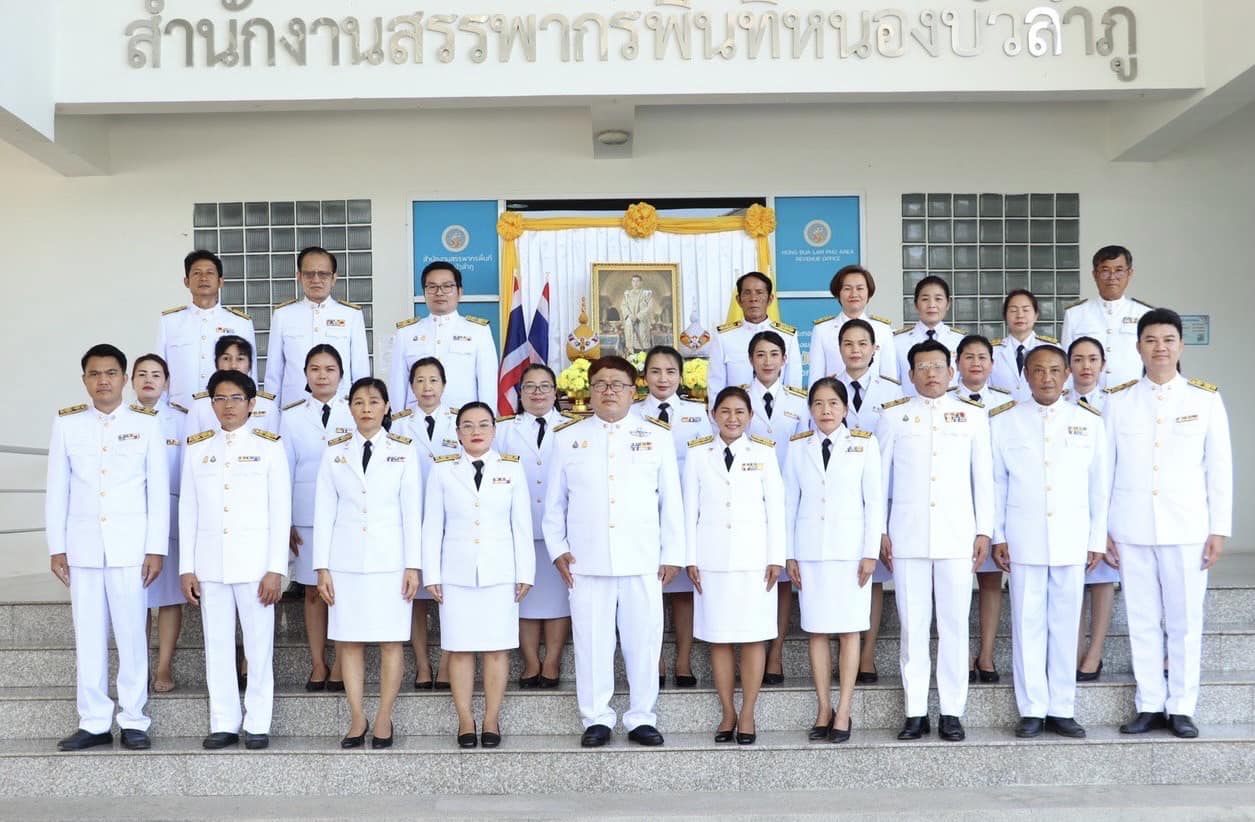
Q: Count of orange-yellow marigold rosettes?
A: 3